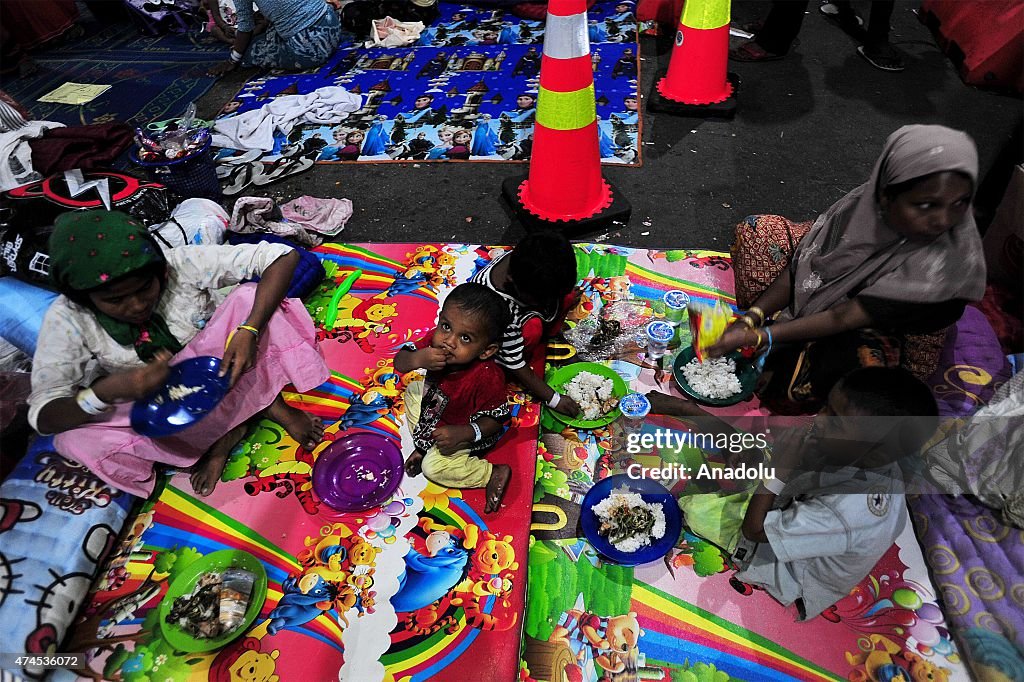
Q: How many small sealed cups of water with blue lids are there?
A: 3